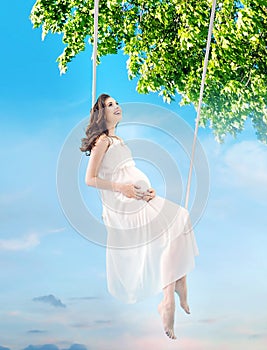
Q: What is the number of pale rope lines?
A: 2